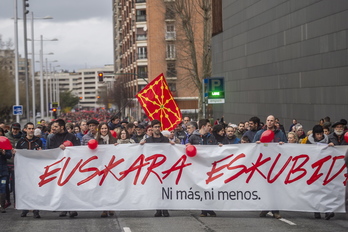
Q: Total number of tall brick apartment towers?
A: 1